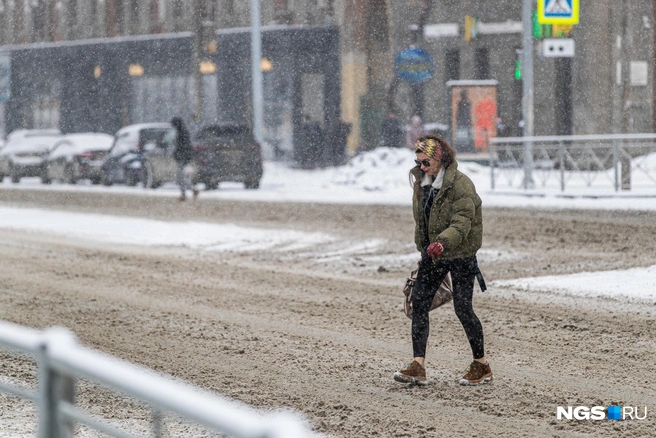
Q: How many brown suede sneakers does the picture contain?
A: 2